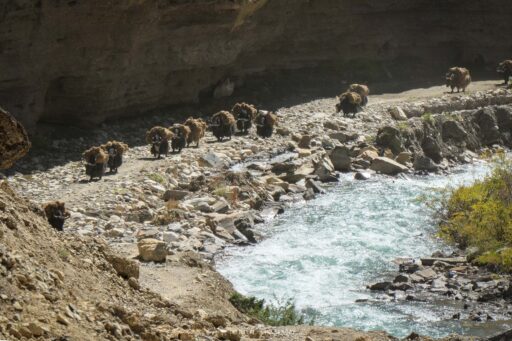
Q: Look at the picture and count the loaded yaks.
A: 13